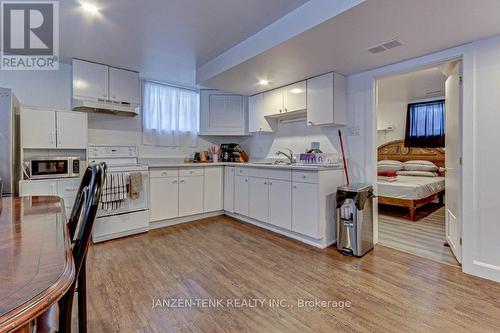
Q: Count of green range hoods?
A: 0